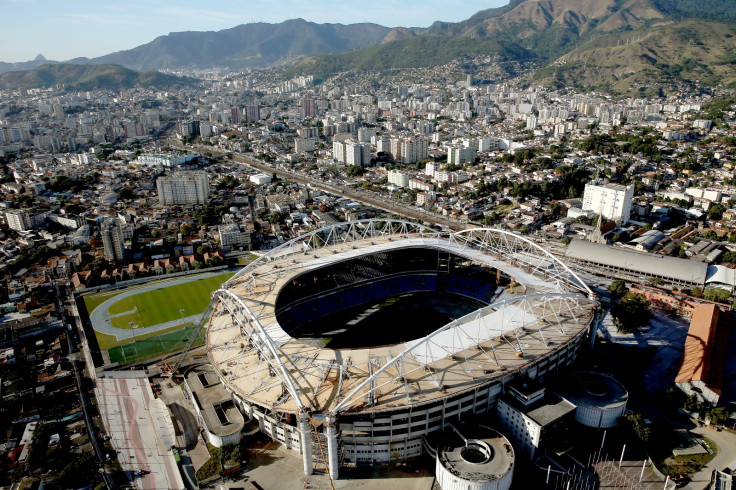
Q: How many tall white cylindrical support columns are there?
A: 2